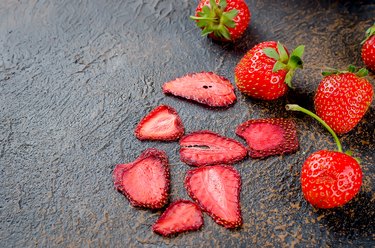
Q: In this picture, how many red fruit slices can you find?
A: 7